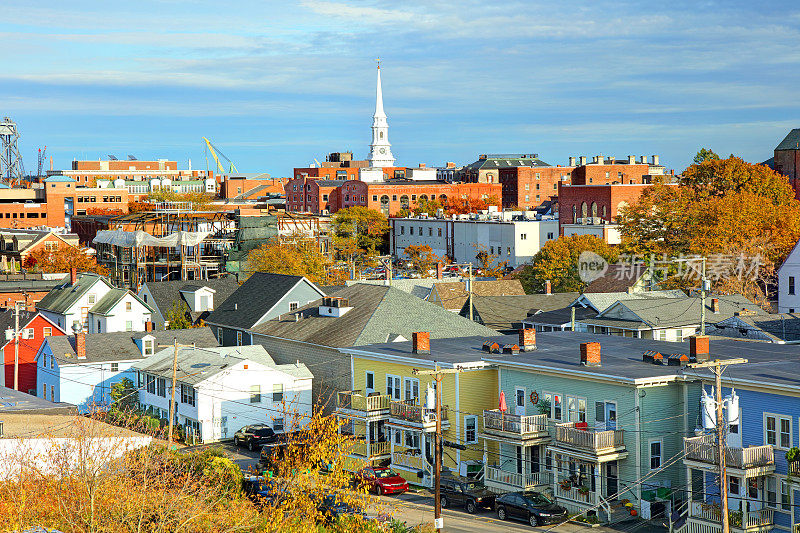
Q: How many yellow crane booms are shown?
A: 1